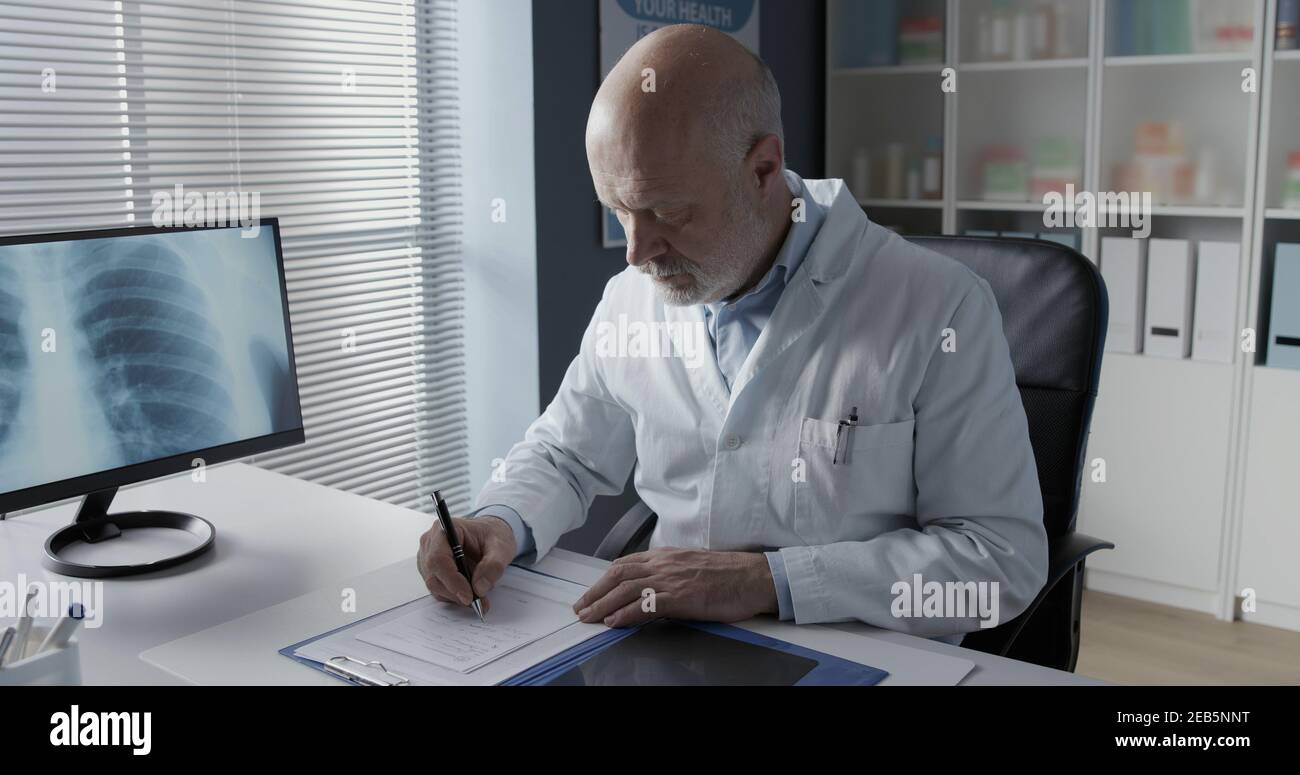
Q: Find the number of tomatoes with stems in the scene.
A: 0